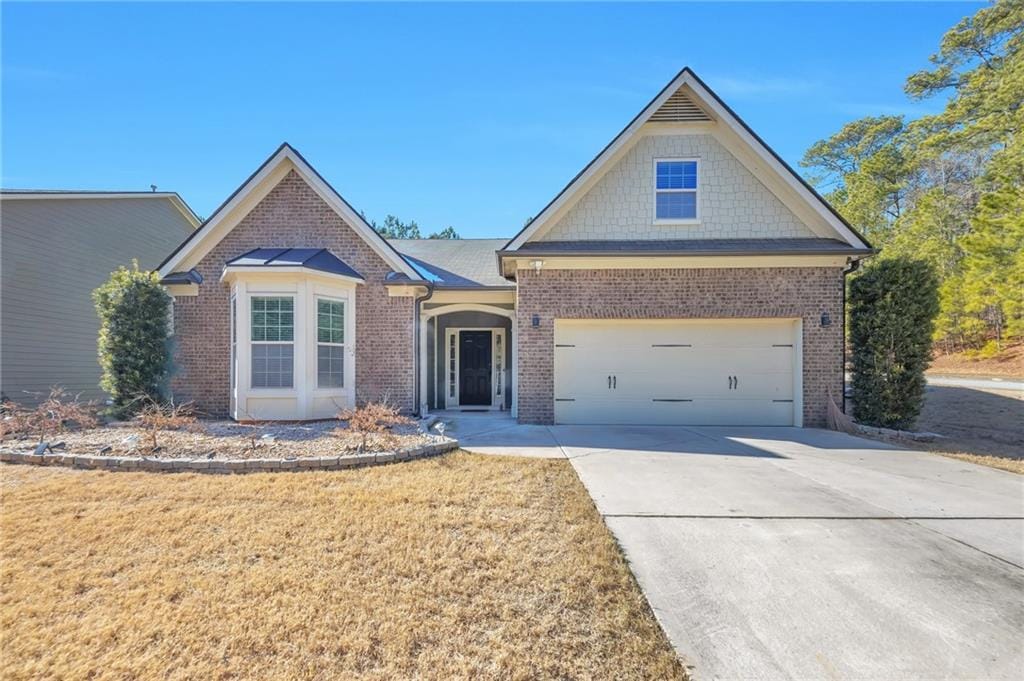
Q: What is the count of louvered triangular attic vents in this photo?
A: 1